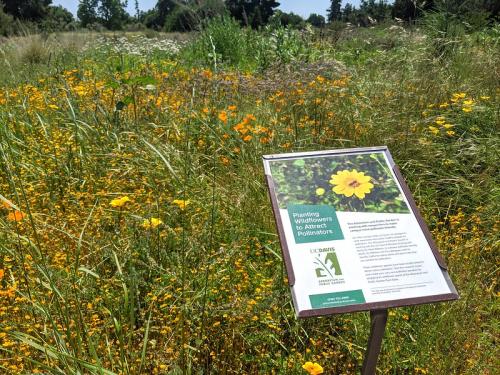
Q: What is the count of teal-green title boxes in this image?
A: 1